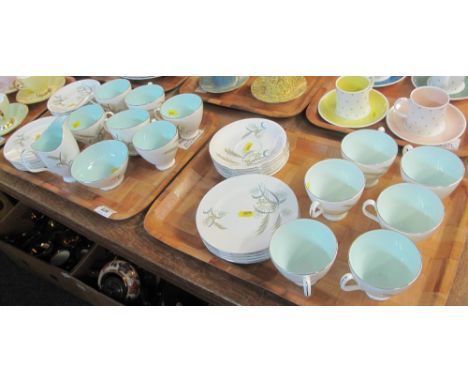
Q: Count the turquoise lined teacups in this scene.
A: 12